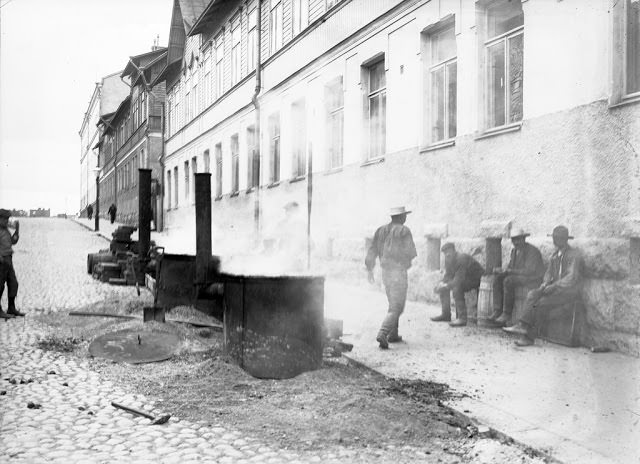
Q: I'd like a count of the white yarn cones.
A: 0